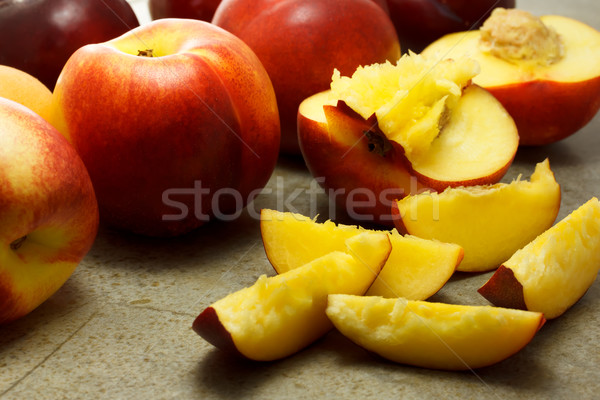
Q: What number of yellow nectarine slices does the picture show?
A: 5